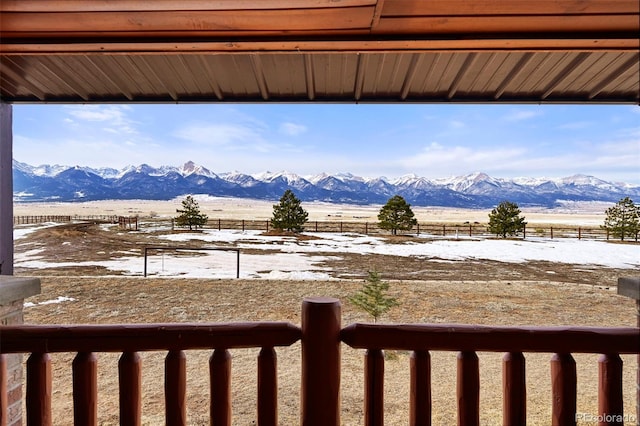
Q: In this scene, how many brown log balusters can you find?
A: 12